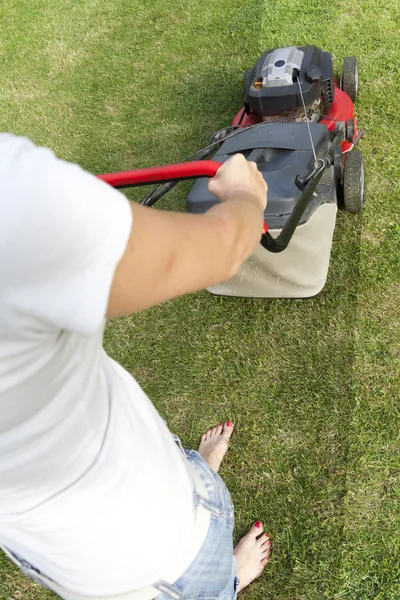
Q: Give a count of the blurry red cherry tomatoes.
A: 0